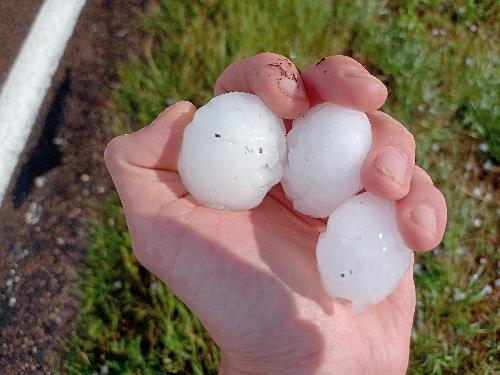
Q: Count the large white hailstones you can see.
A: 3